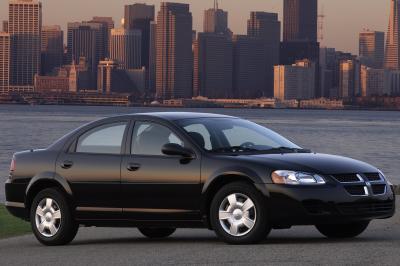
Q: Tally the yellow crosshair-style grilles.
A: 0